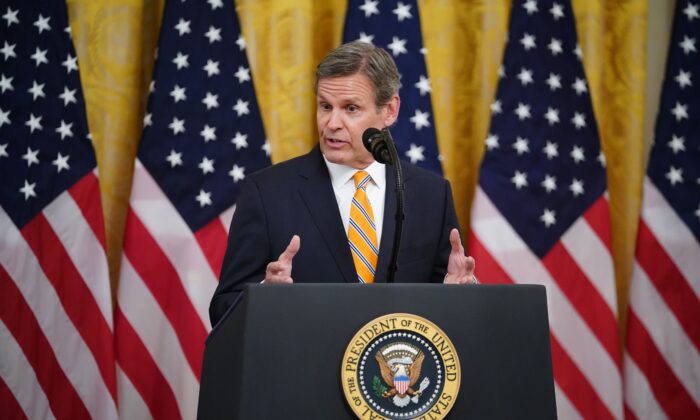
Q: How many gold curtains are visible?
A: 4